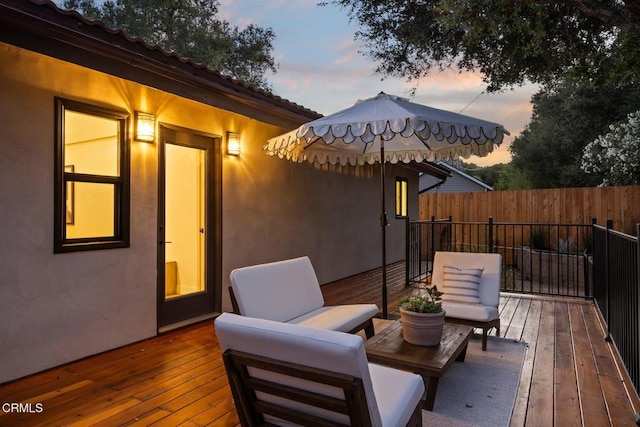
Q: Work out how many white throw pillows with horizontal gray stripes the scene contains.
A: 1